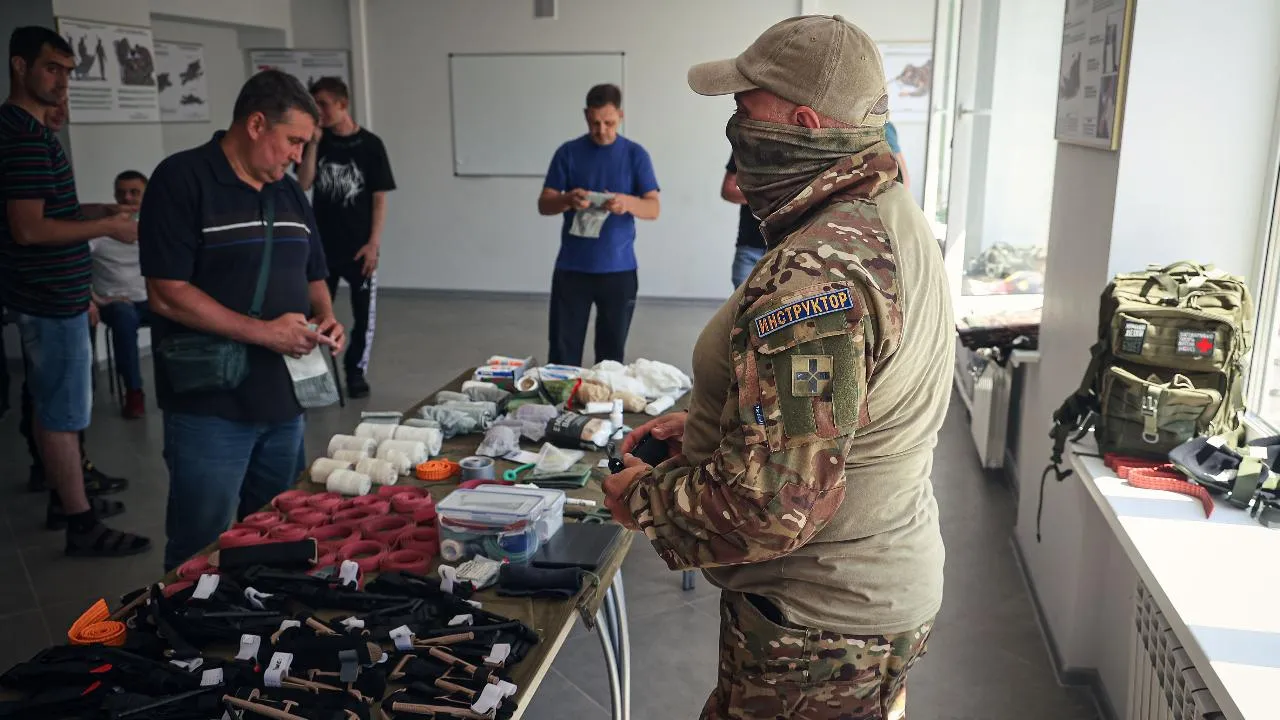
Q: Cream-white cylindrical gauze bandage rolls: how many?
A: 9